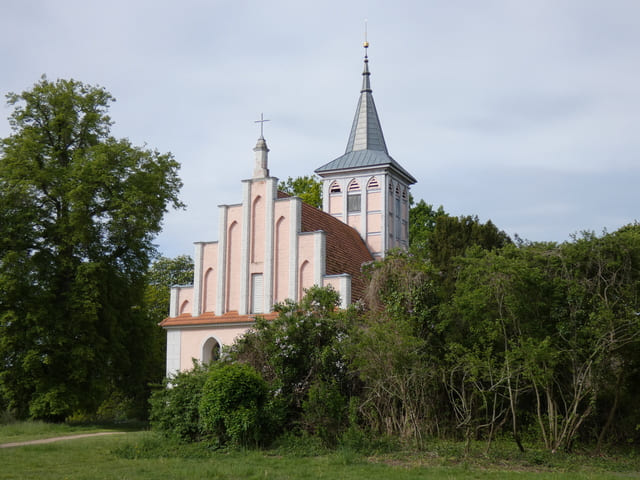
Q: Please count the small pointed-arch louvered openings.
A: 6